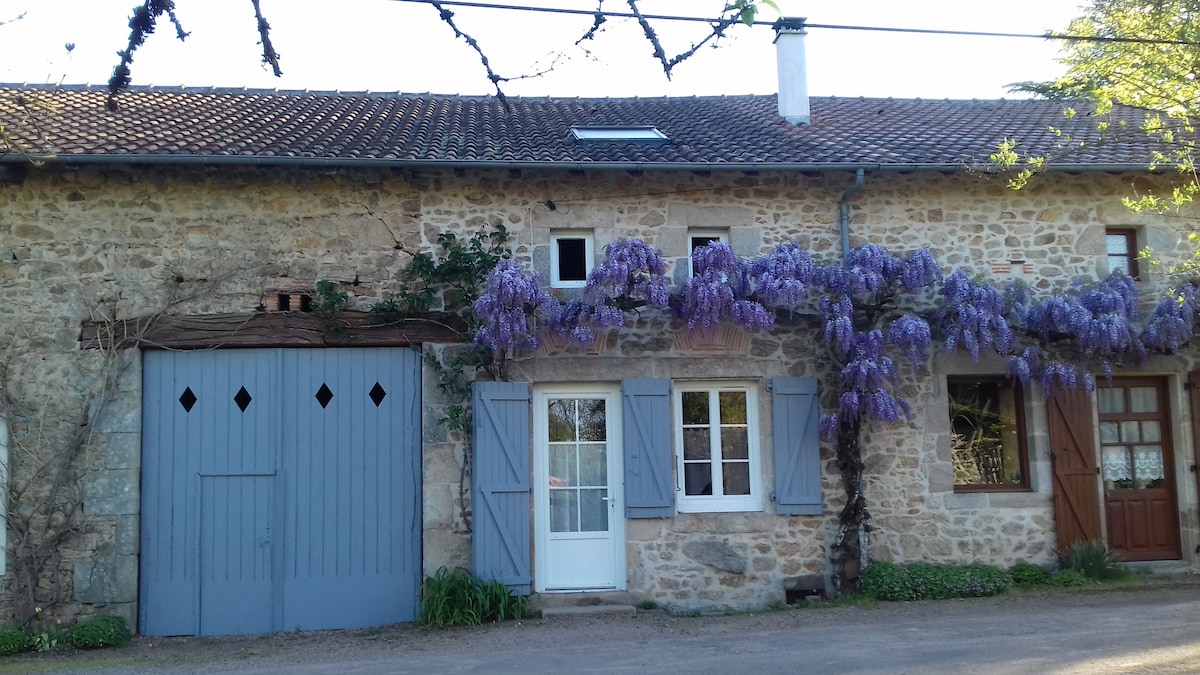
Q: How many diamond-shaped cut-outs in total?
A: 4